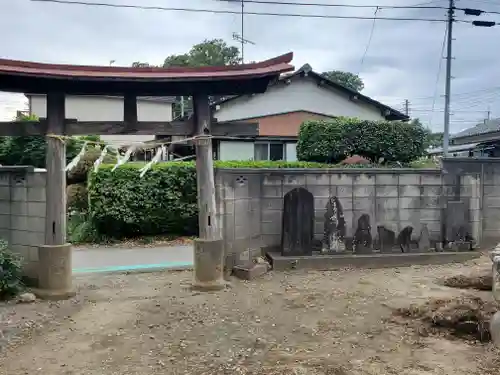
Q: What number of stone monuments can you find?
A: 7